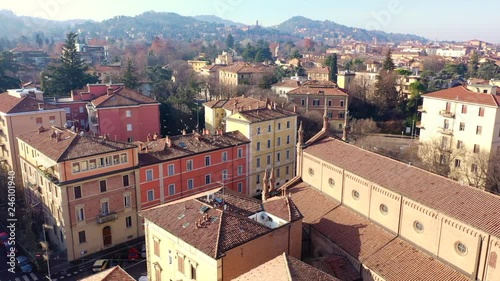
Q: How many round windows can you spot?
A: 6